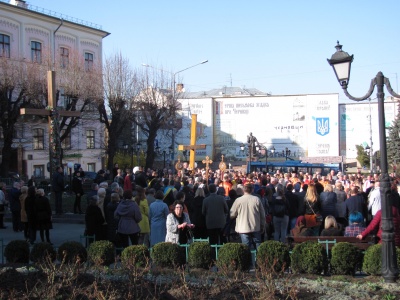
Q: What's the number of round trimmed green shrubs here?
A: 12